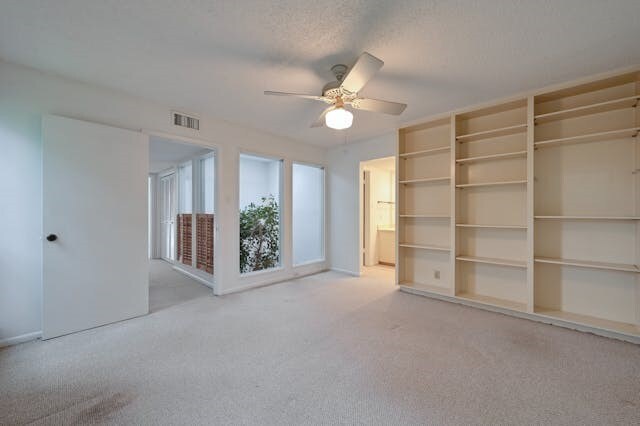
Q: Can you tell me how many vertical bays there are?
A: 3